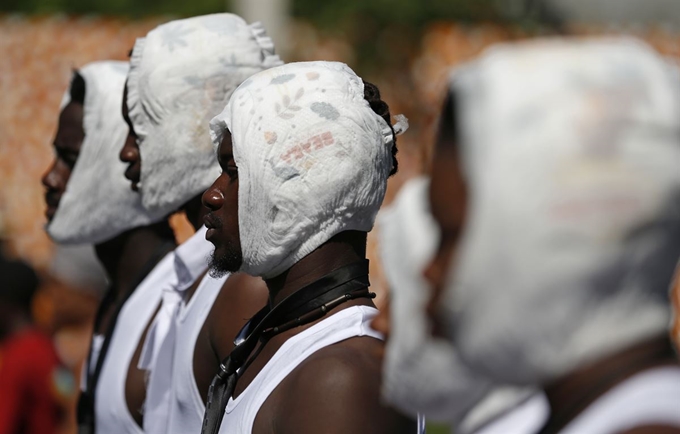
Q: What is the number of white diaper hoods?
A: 5